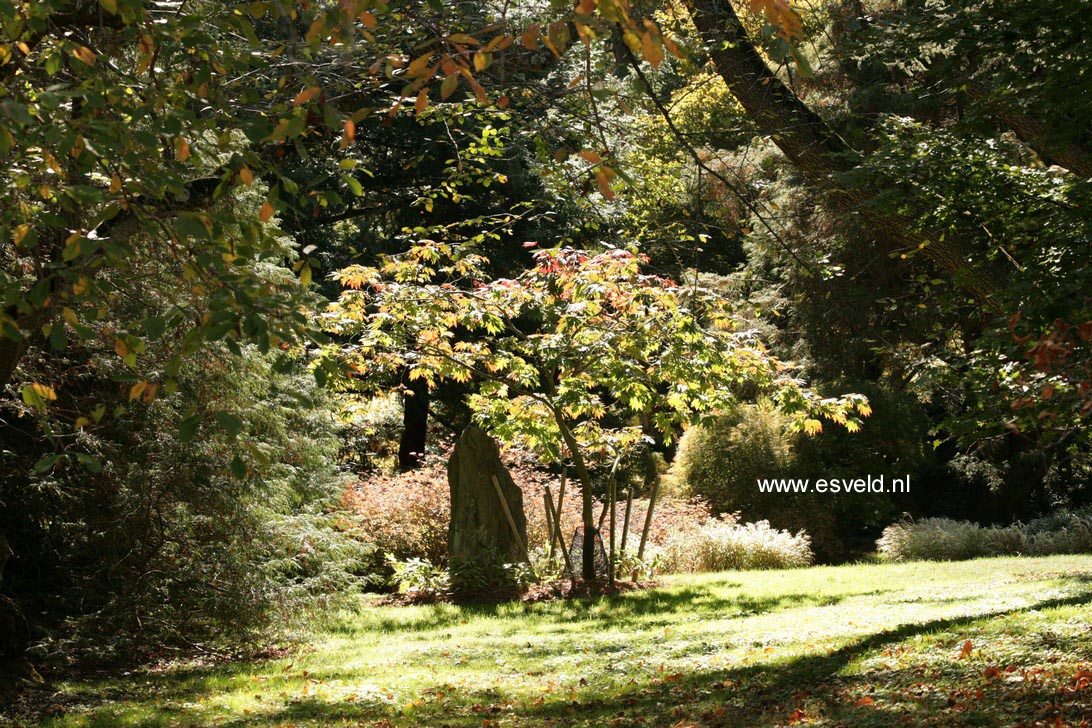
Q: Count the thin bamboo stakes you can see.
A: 7